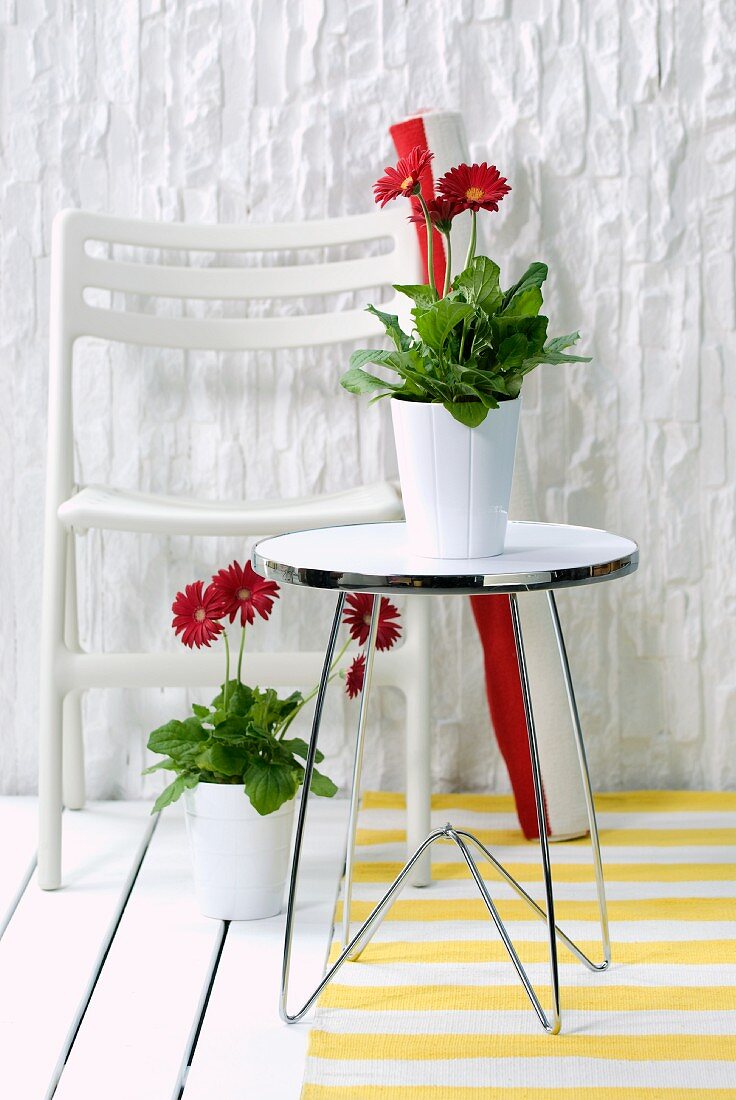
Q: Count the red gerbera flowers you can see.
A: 7